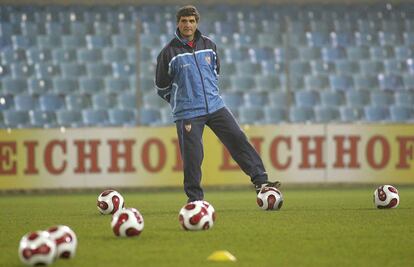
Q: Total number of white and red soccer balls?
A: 7